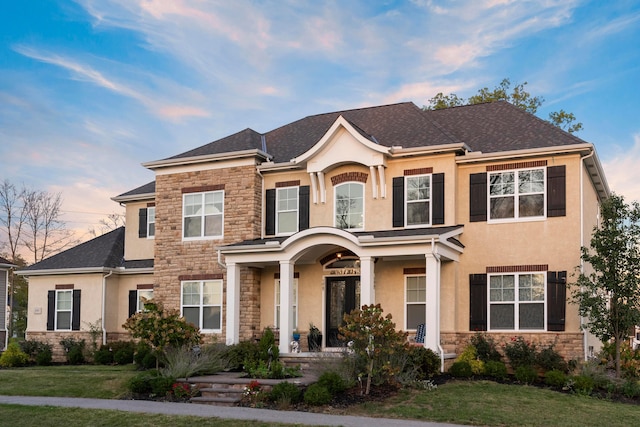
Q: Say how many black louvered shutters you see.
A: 12